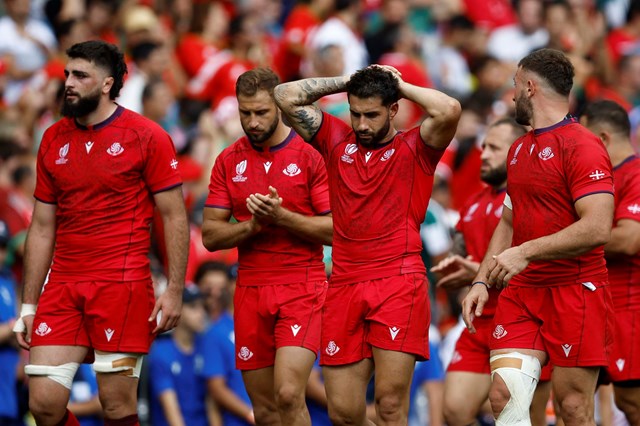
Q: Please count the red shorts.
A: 6